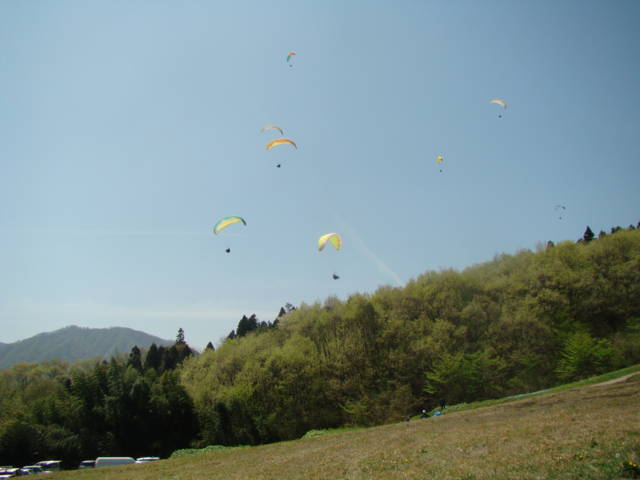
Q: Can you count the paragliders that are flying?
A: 8